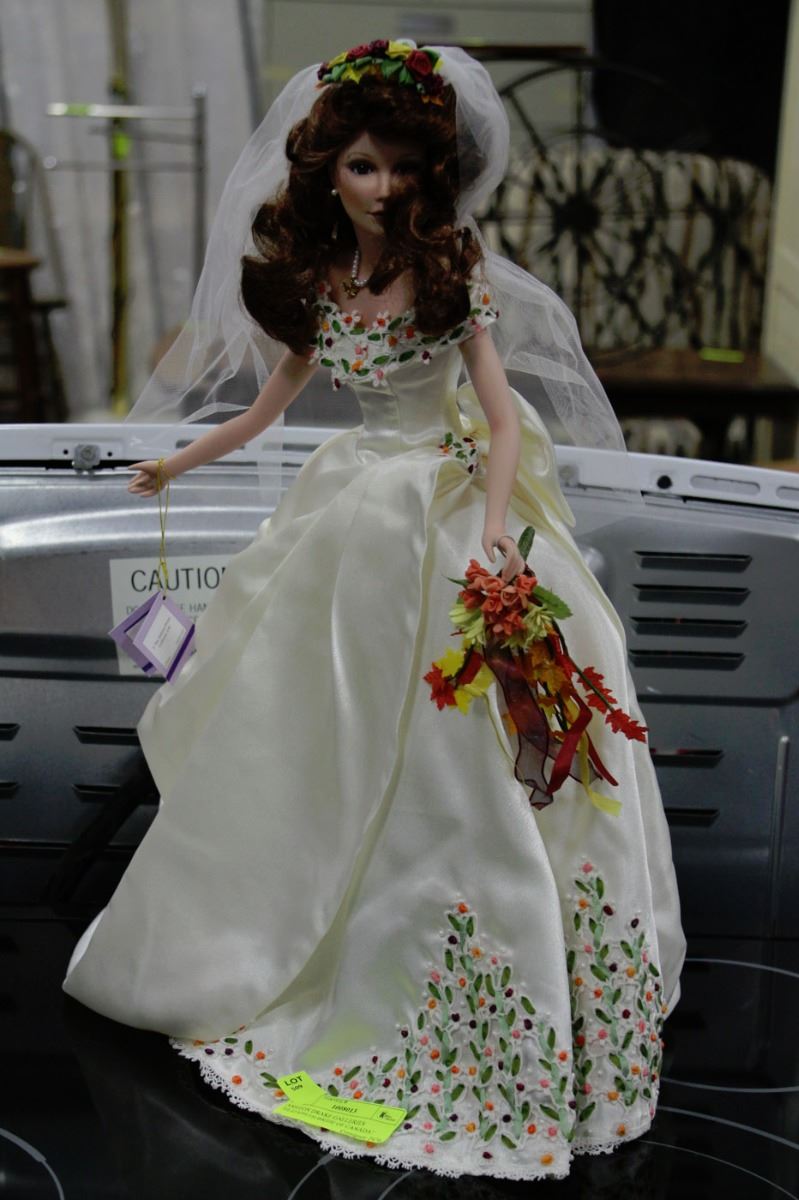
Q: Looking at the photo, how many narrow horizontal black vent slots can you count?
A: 10